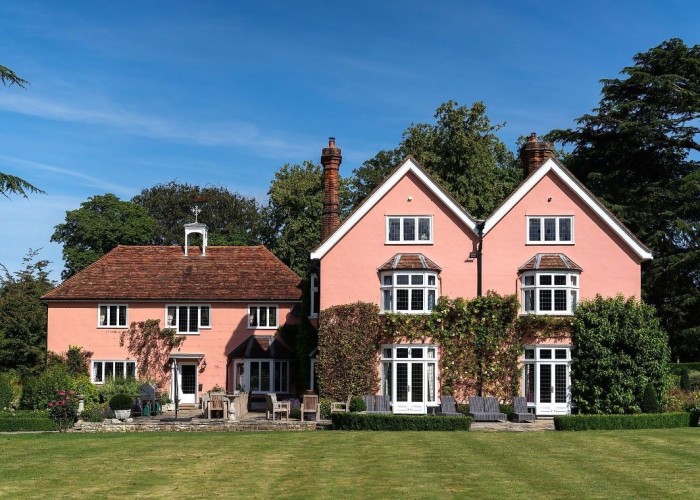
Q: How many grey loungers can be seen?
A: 6